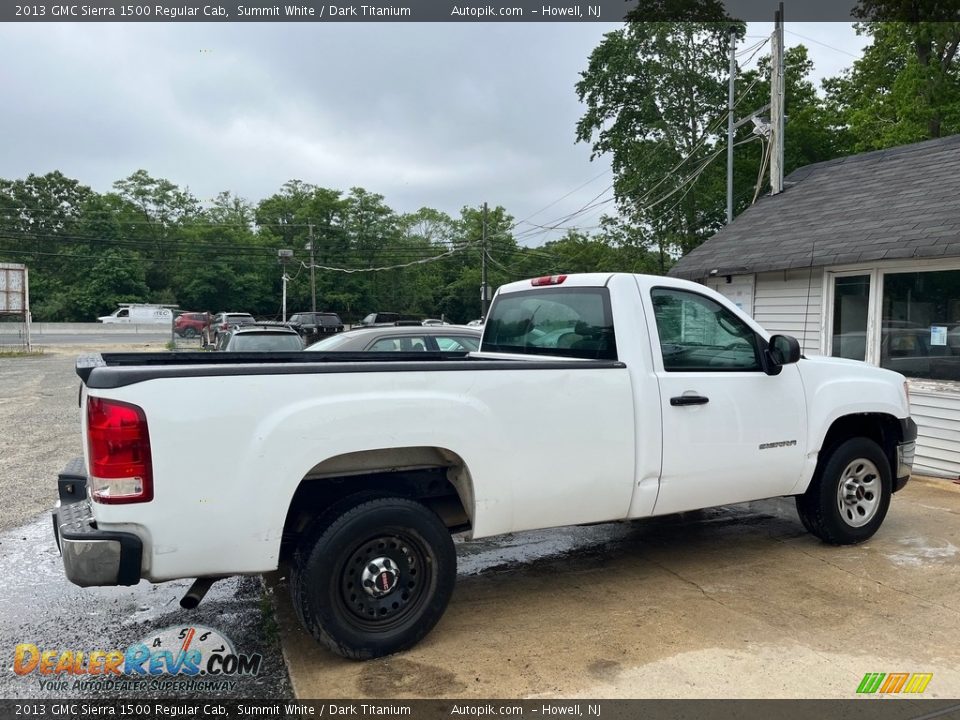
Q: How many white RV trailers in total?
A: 0